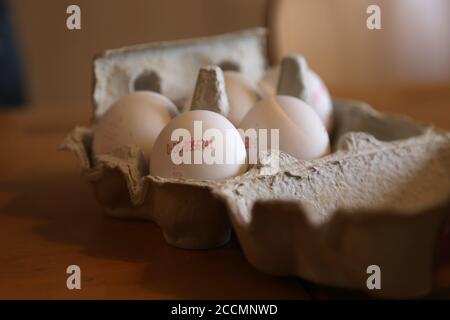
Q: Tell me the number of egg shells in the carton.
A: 5